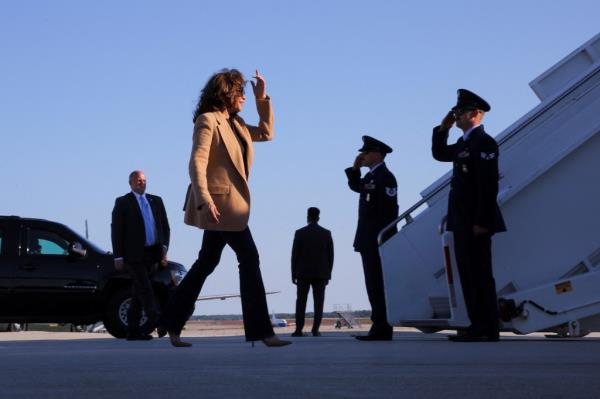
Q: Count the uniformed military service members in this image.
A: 2